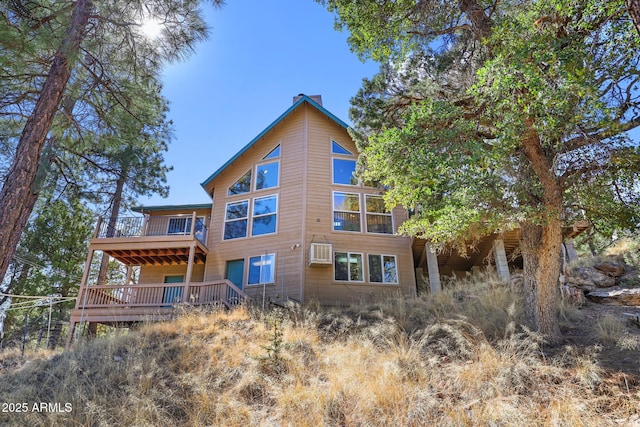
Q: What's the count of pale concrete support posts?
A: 3